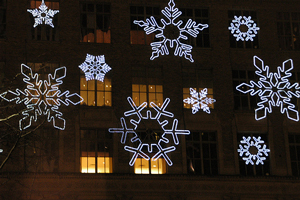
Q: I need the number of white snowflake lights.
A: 9